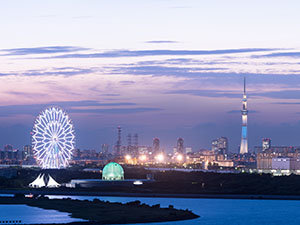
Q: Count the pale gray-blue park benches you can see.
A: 0